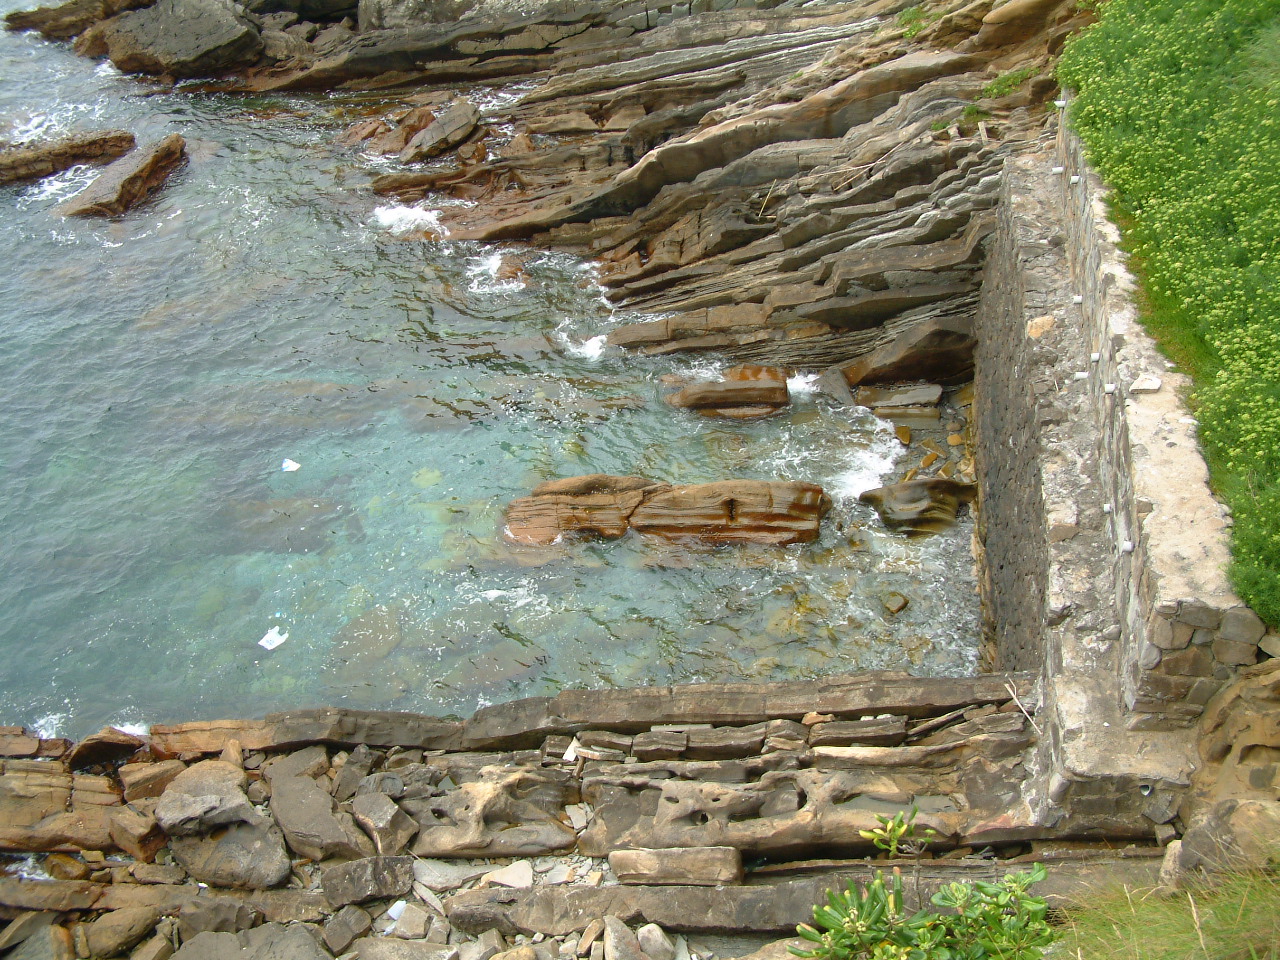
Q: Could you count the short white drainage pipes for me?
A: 9